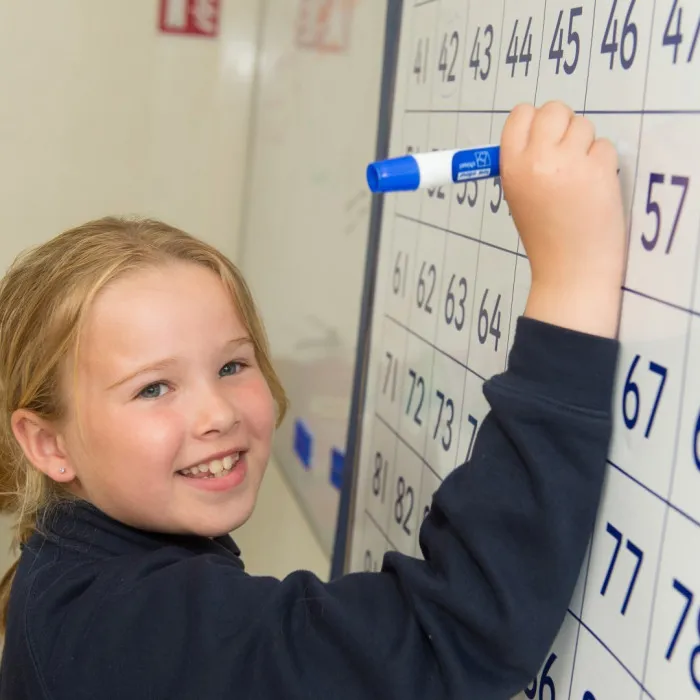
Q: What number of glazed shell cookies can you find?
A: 0